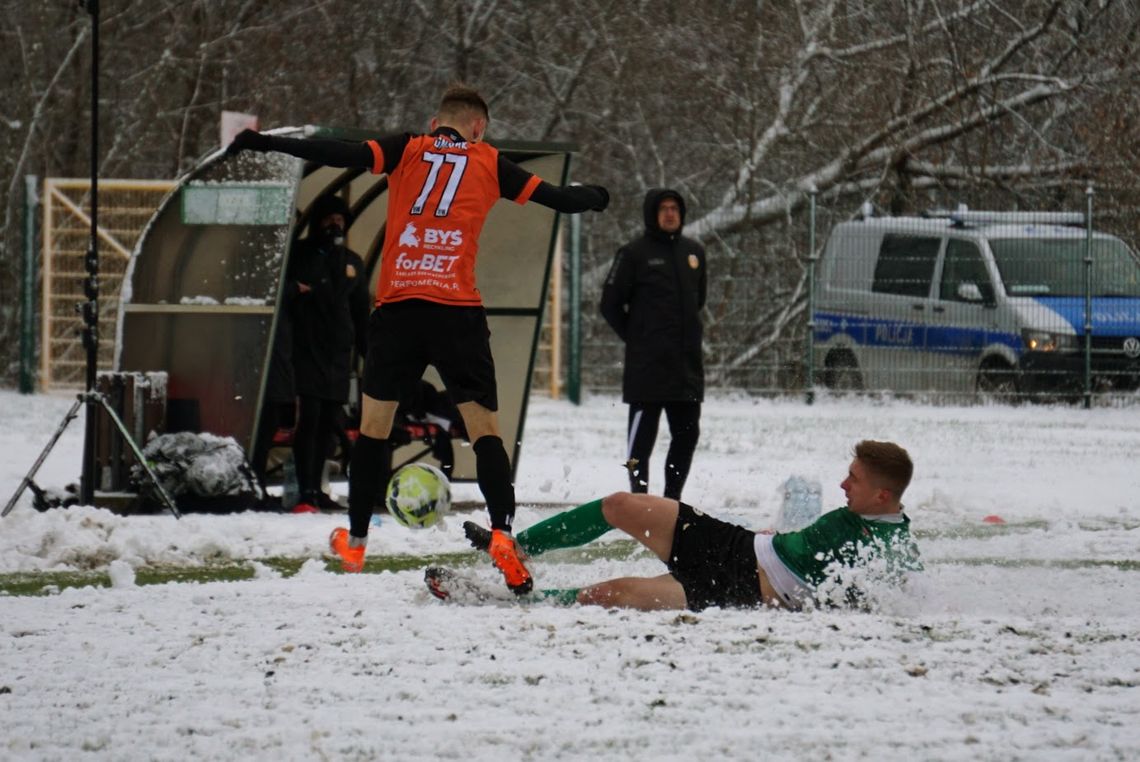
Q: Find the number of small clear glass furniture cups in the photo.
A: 0